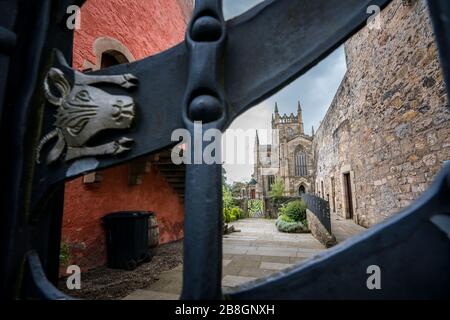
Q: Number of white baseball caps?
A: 0